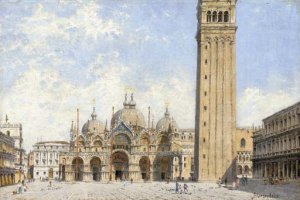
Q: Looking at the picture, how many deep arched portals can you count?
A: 5